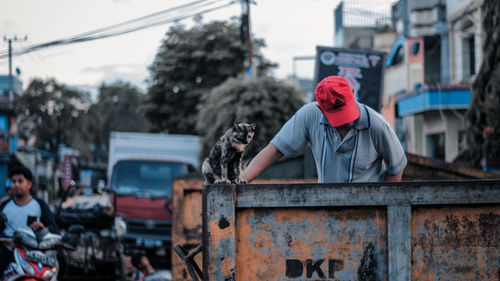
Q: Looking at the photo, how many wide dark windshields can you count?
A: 1